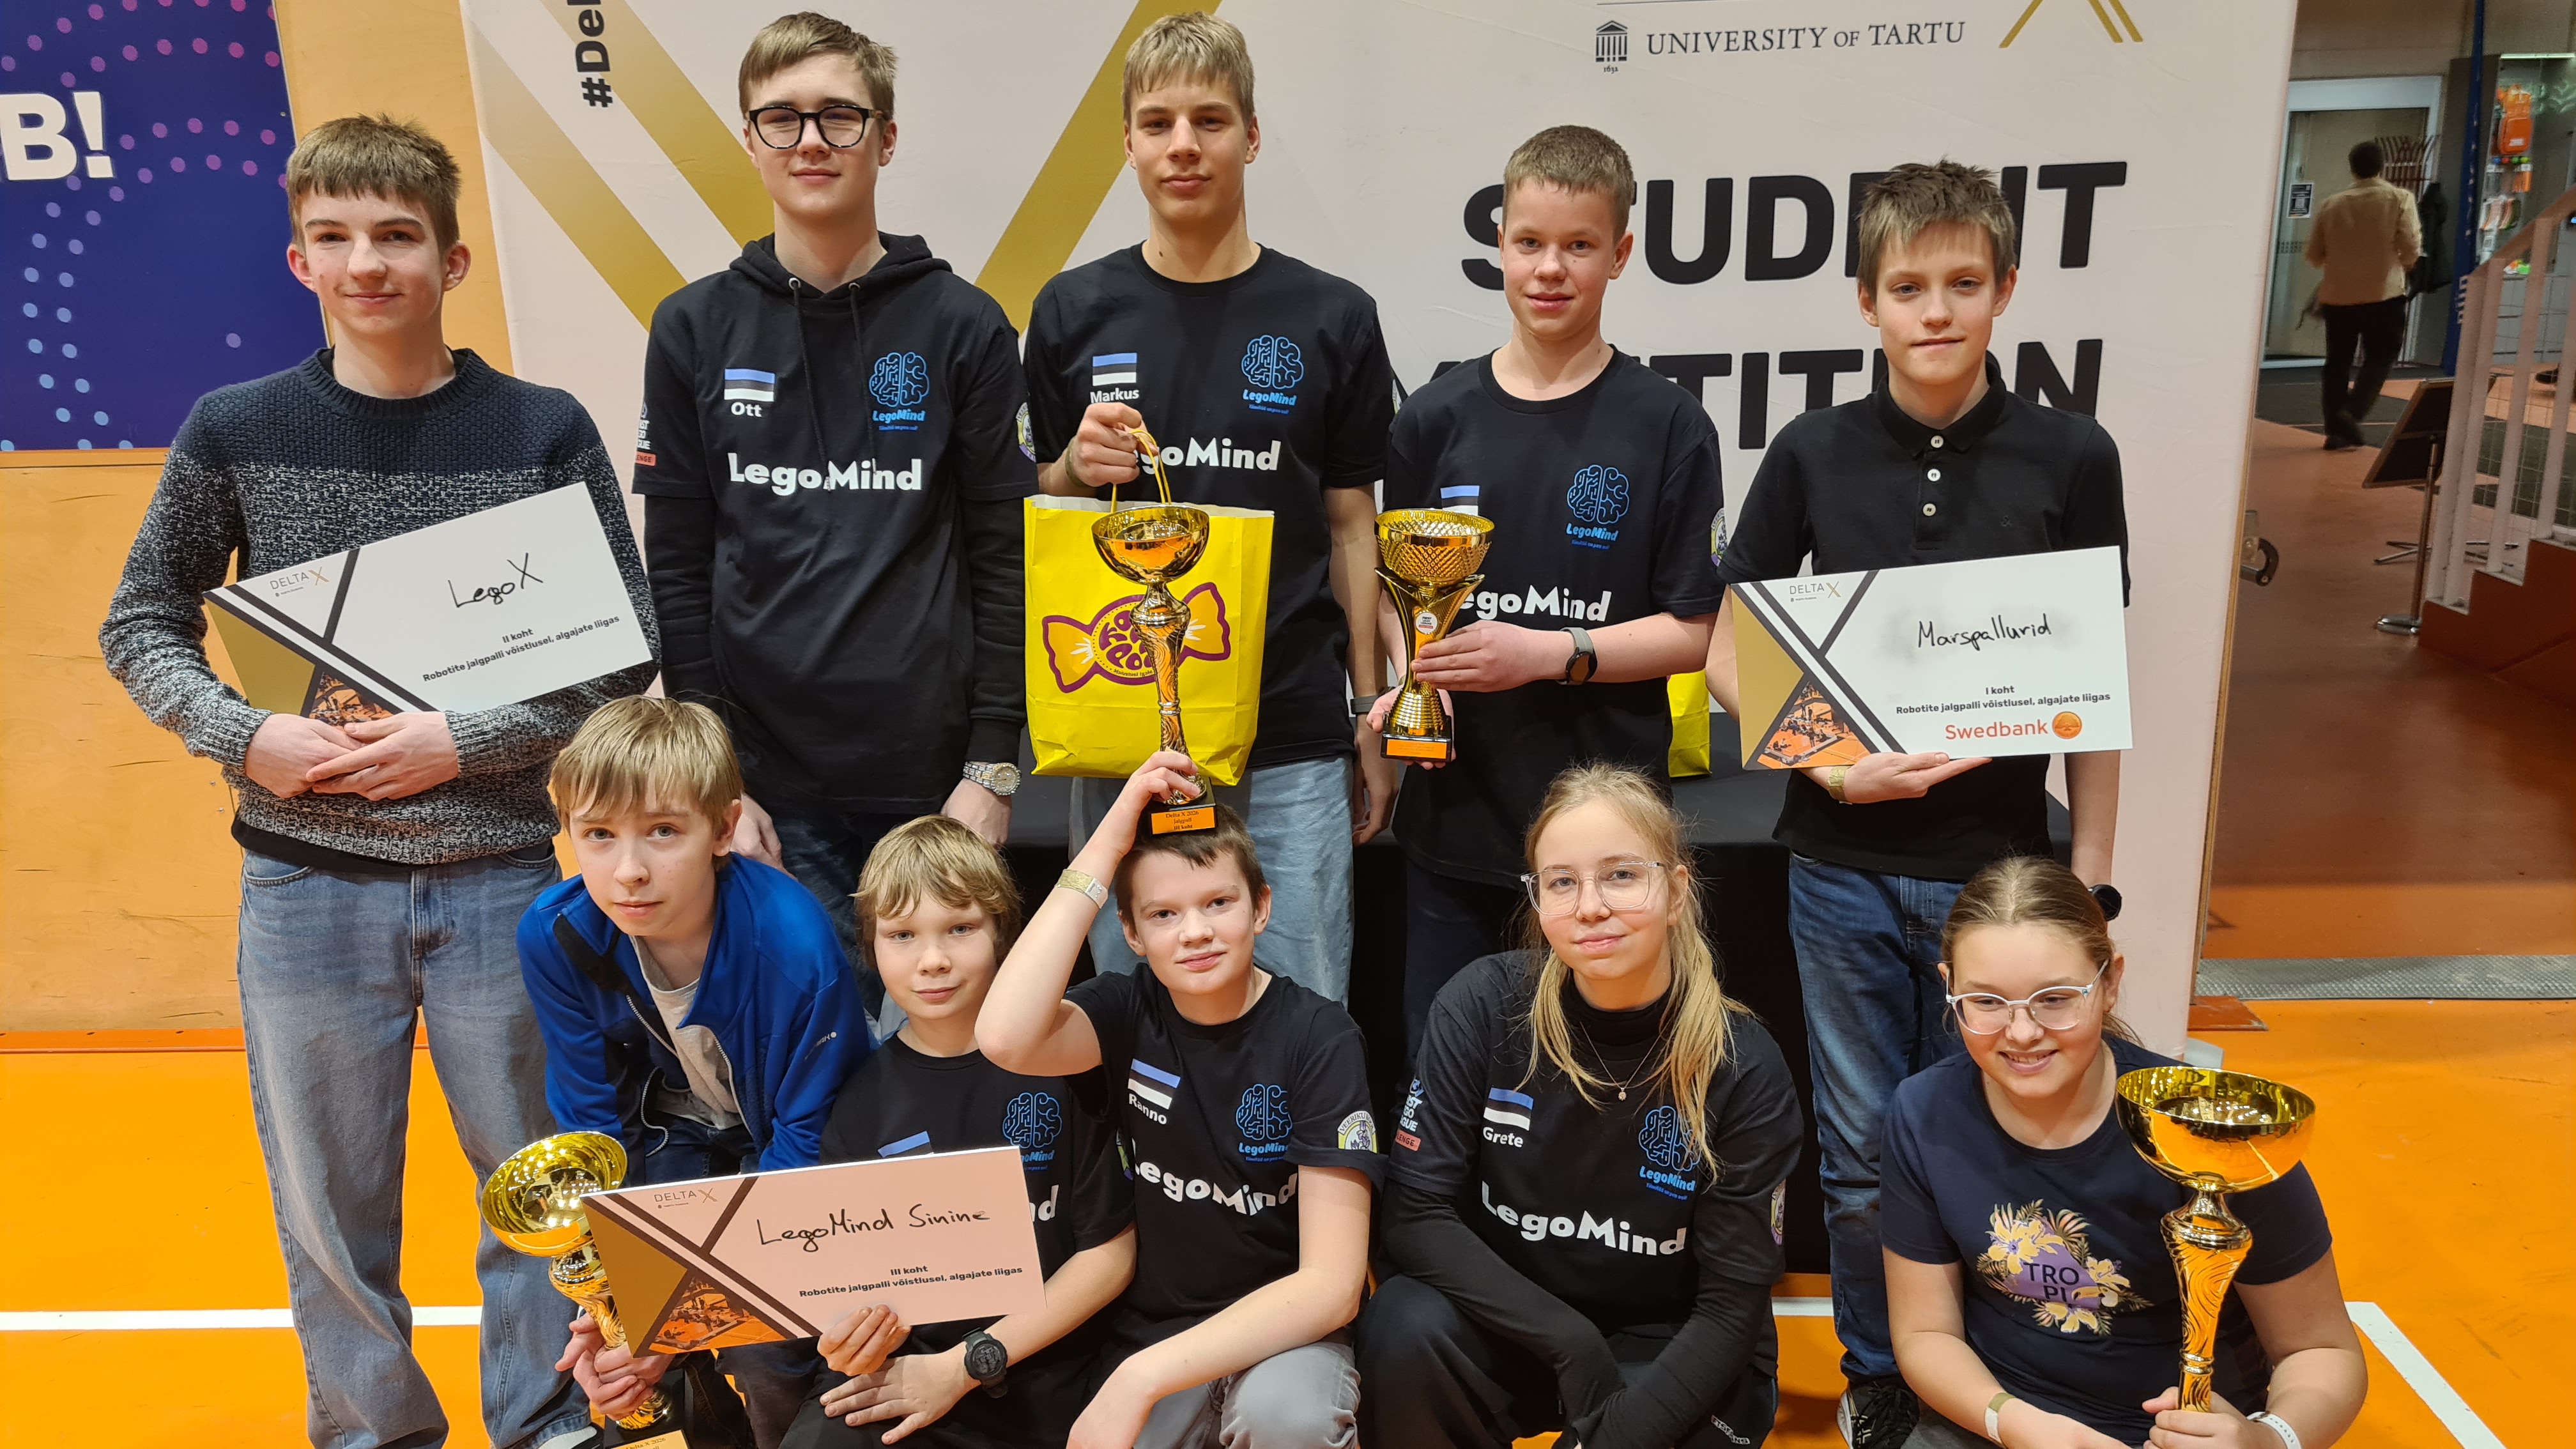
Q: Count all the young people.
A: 10